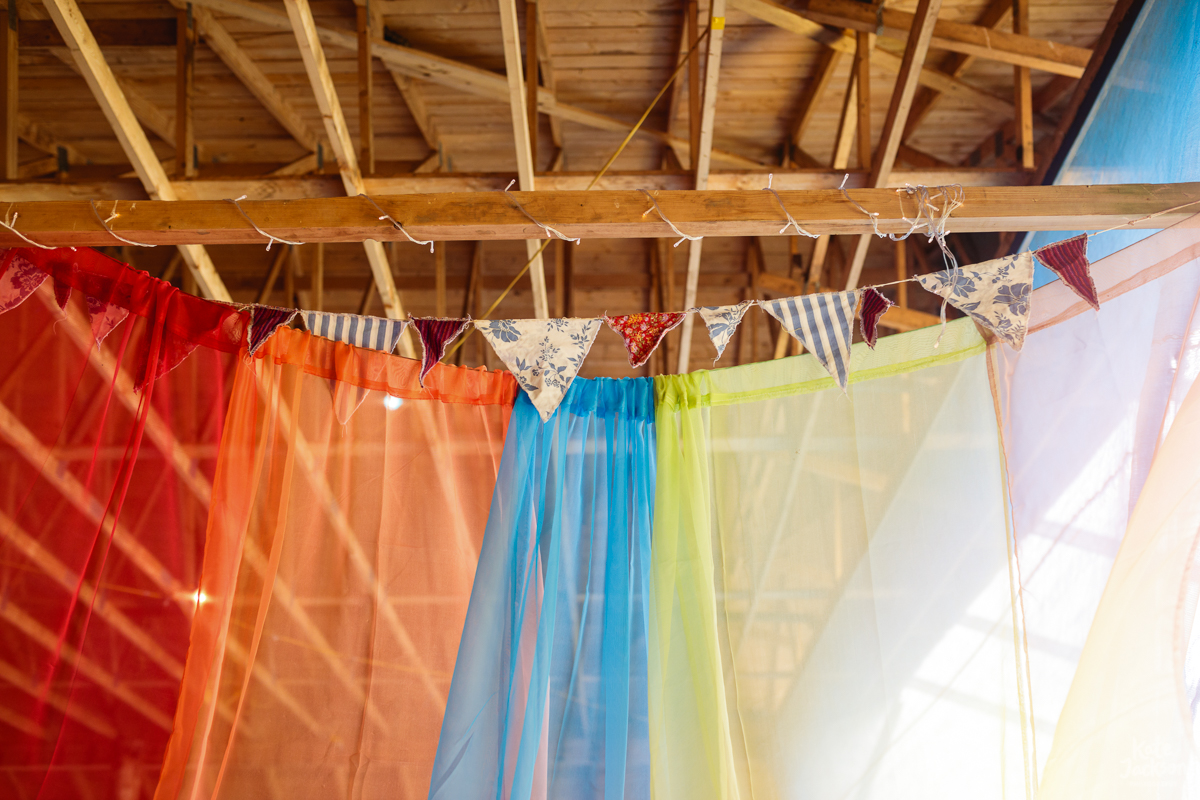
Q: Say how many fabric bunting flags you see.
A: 14